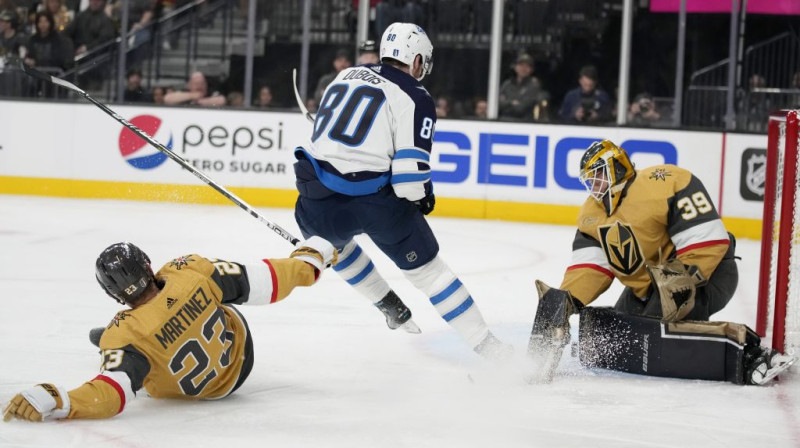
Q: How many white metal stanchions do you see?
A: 3